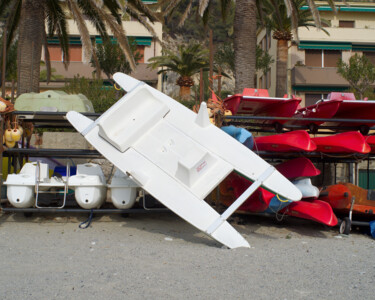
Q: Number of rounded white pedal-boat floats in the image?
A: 3